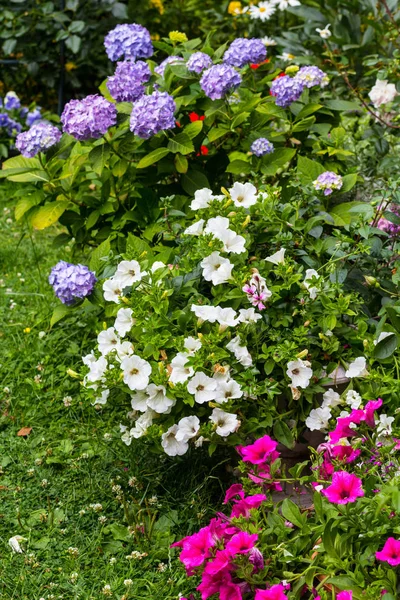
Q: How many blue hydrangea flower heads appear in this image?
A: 14